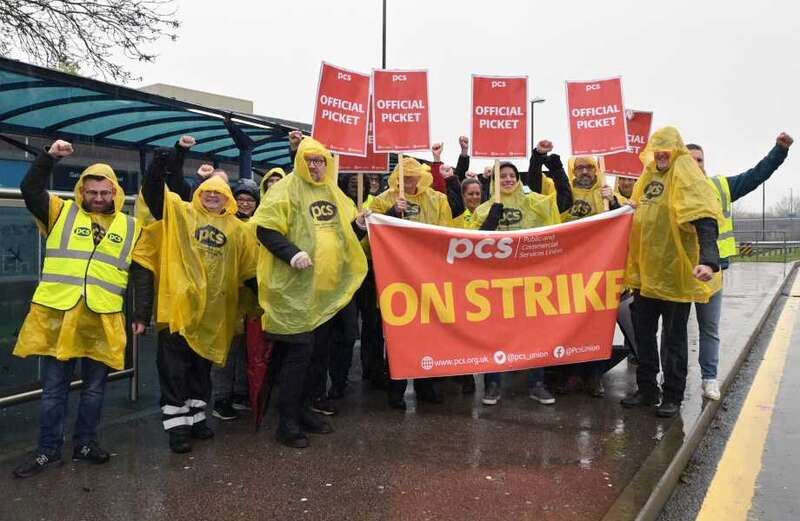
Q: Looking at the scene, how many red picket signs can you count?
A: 6